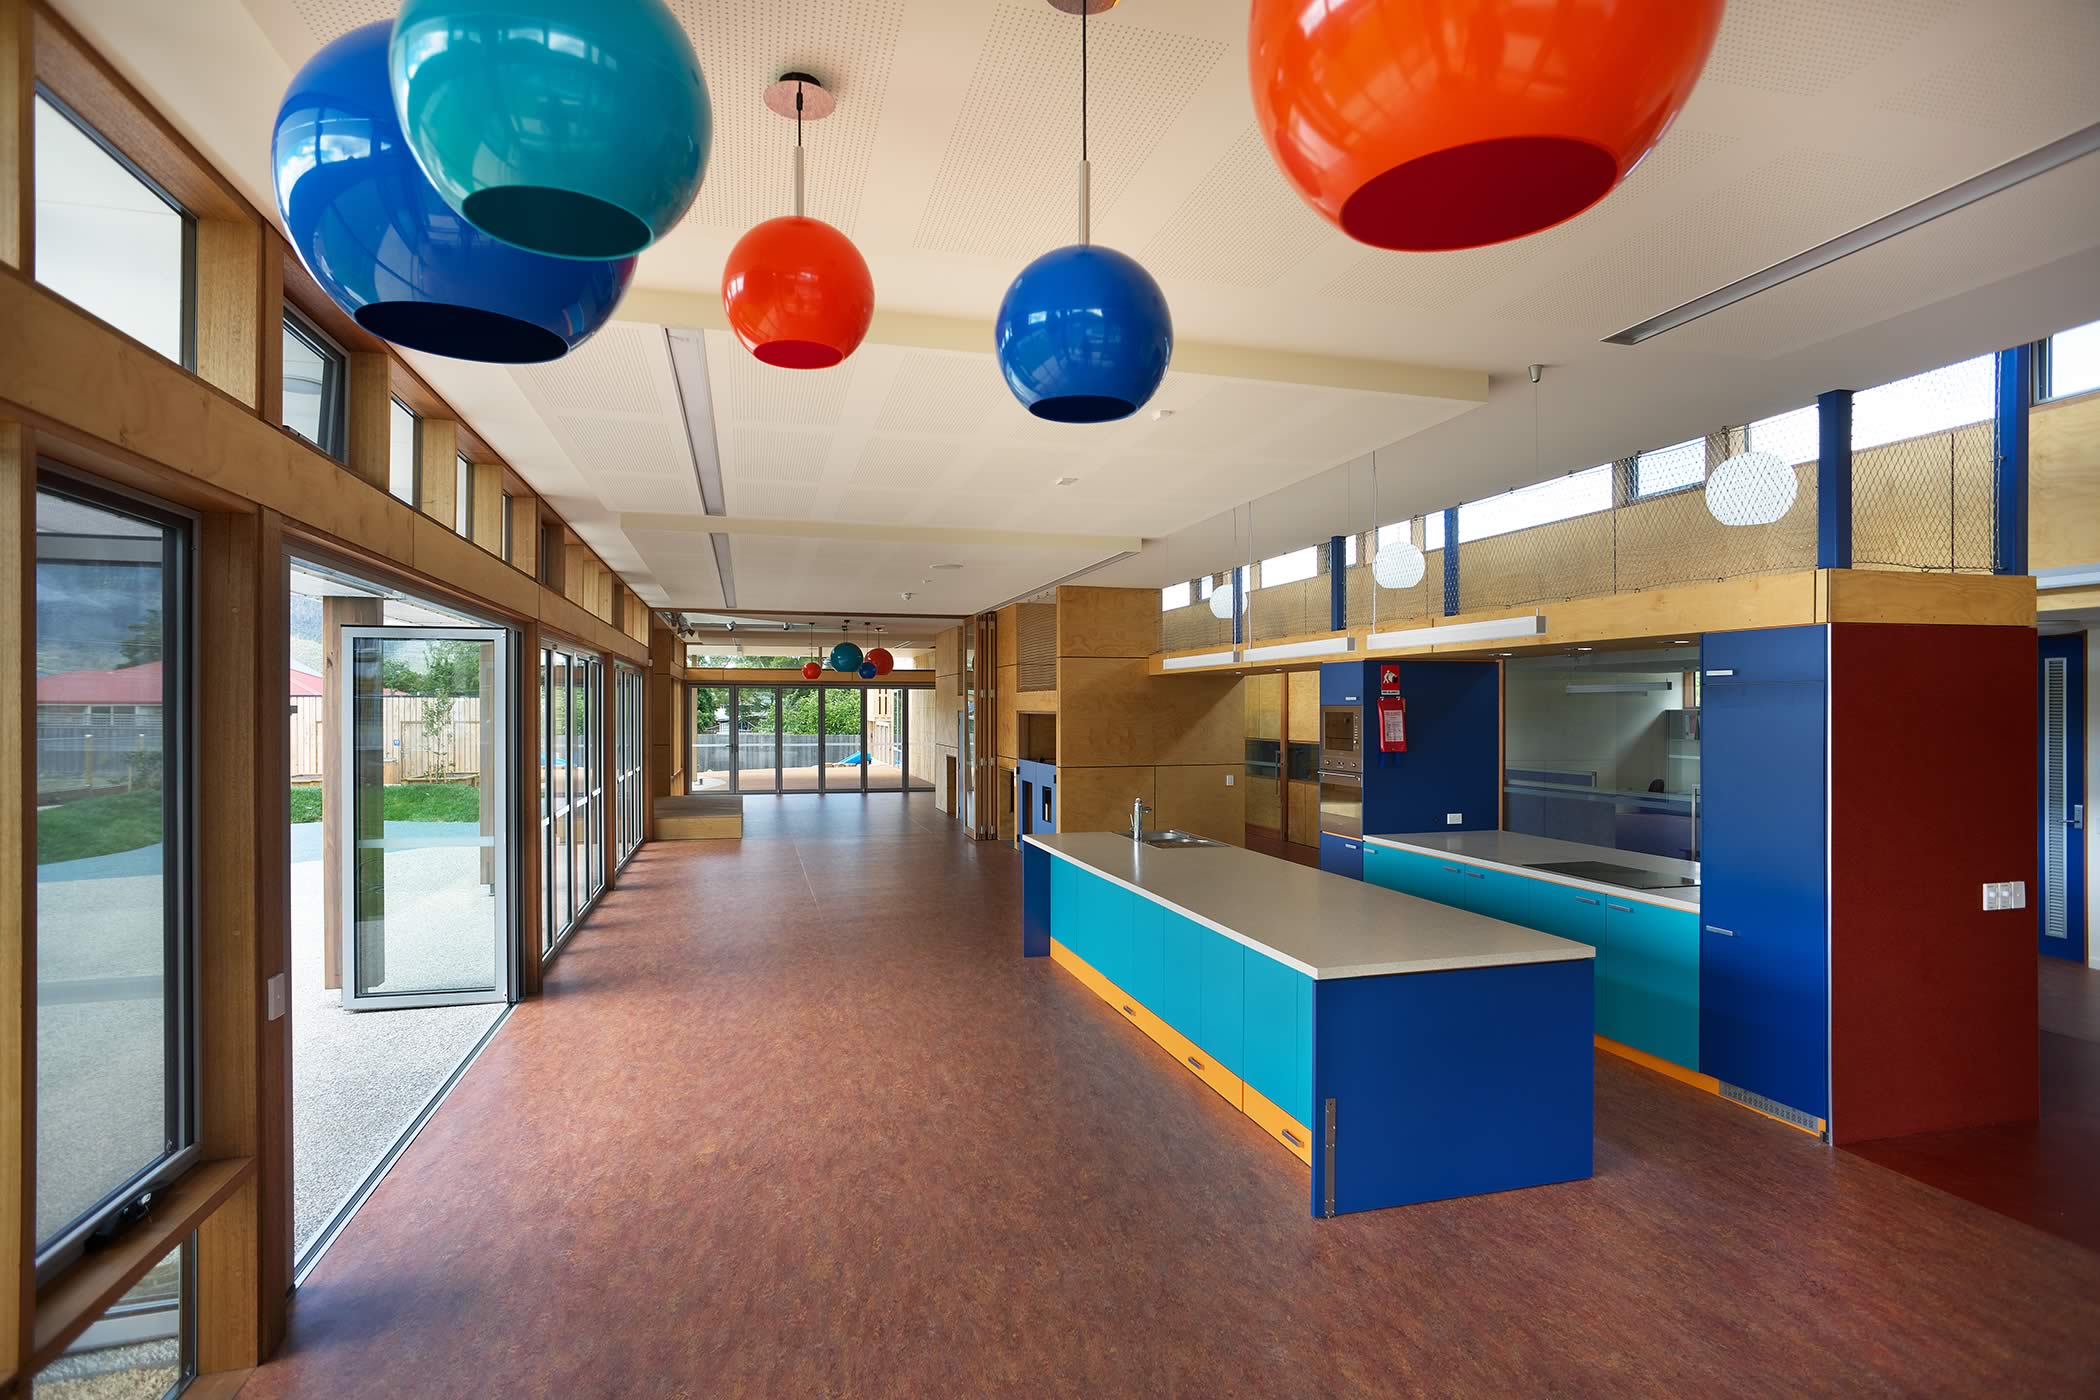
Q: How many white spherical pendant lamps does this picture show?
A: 3